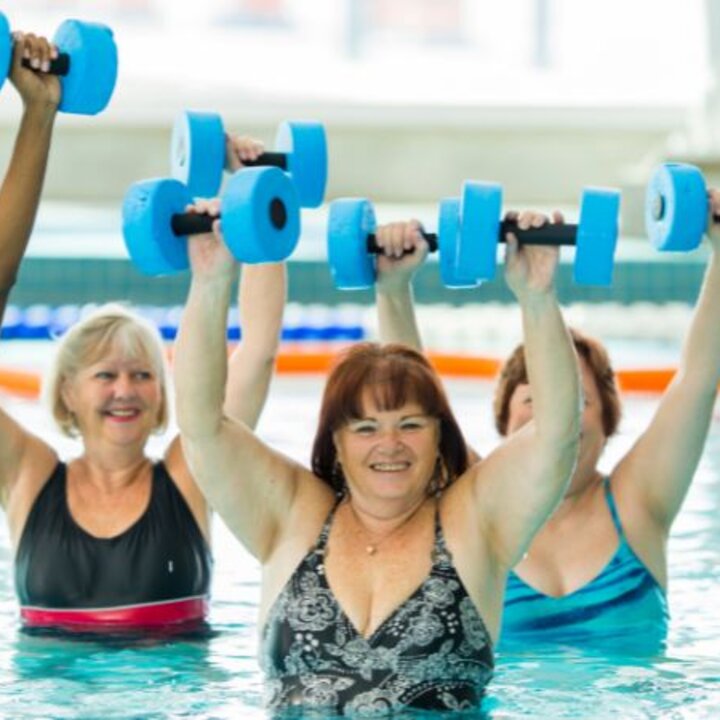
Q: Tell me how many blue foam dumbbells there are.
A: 6